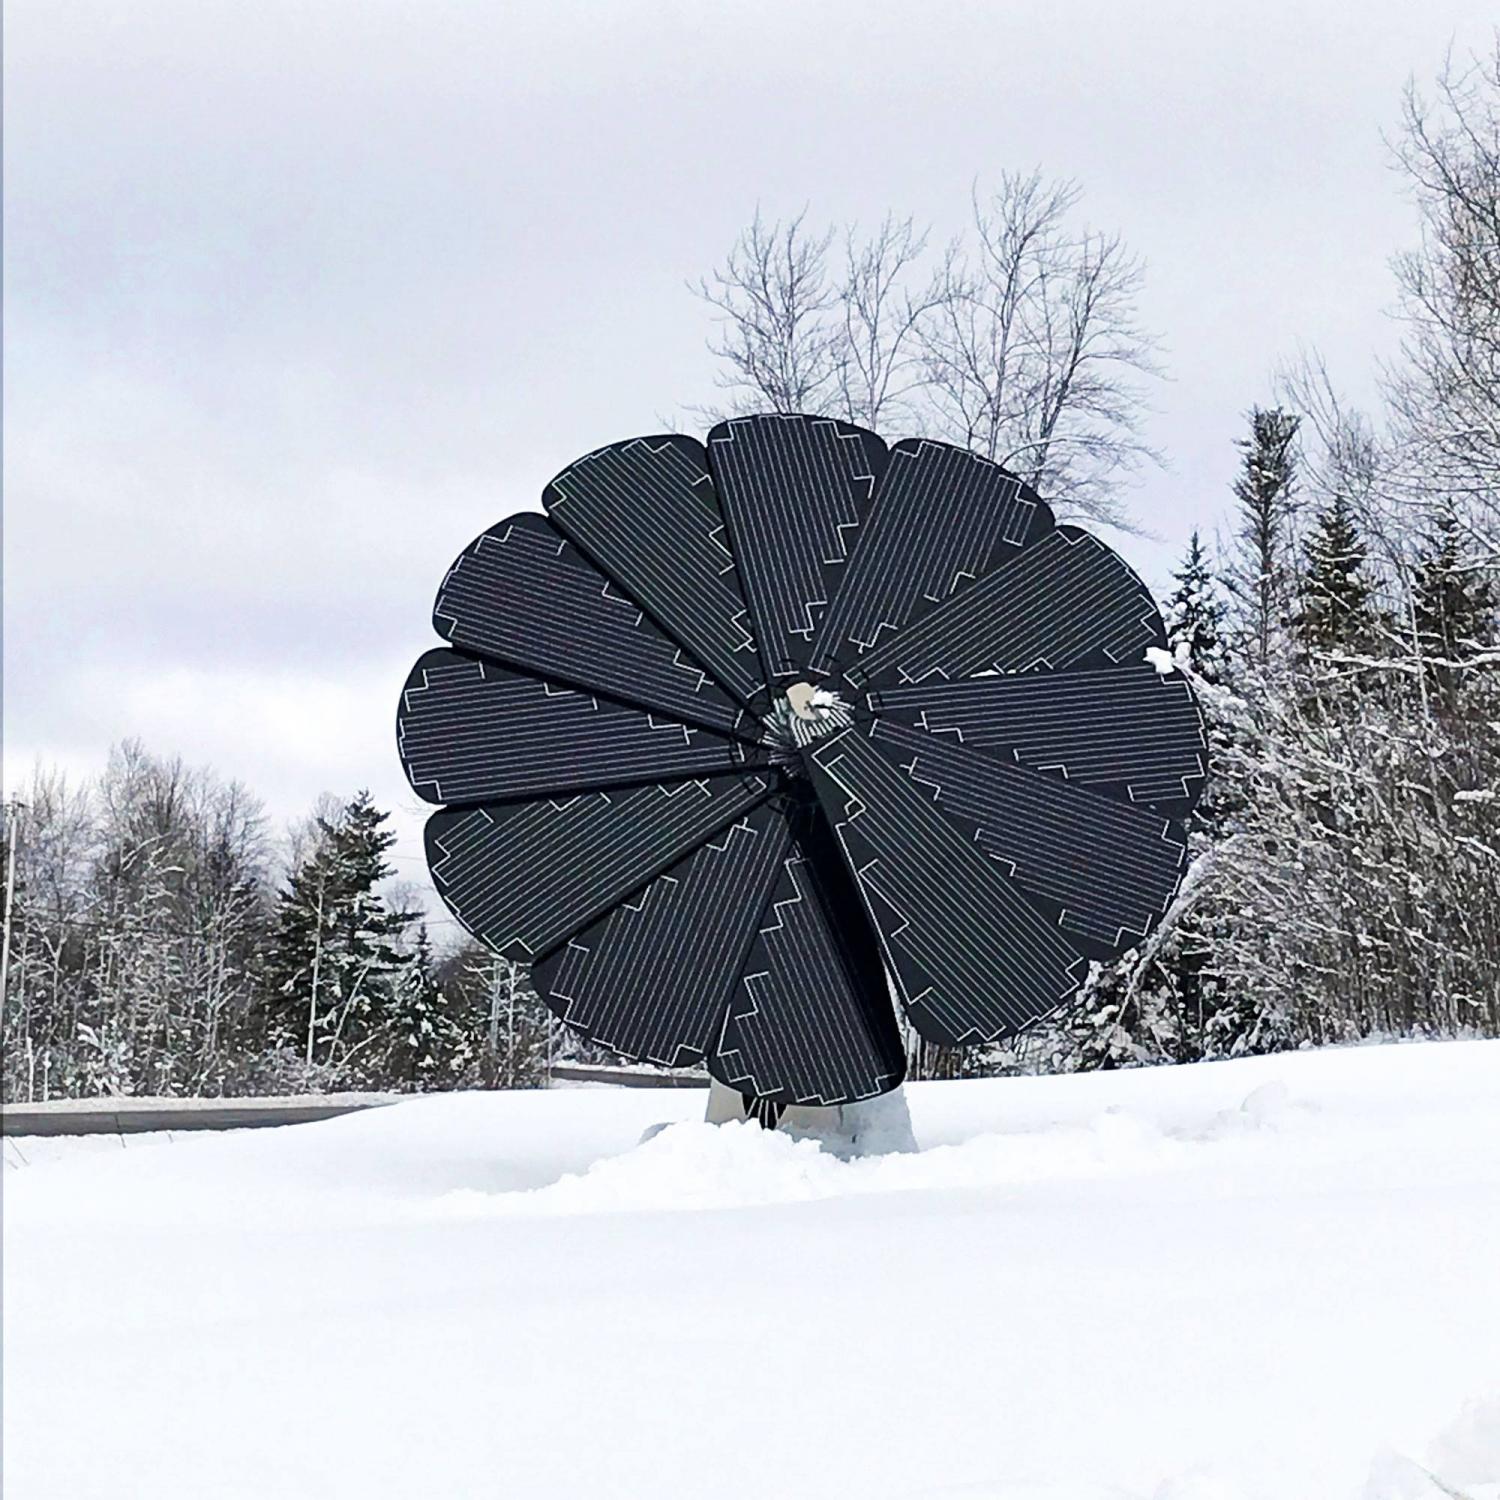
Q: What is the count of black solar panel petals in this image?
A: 12